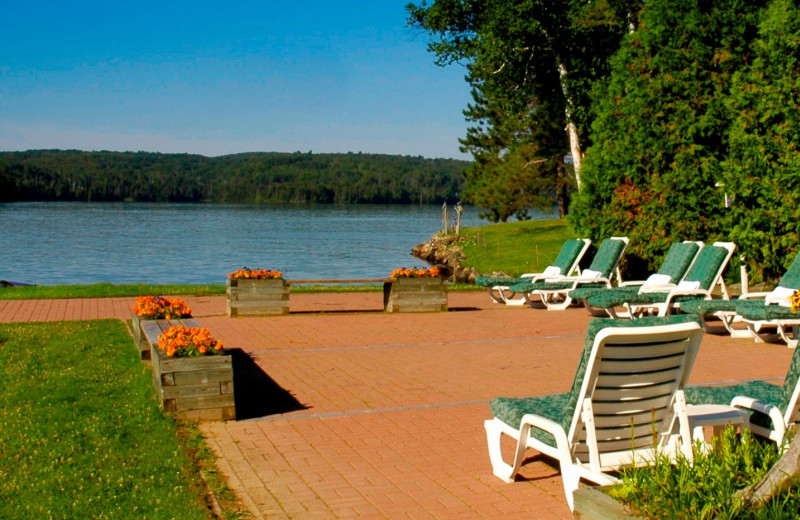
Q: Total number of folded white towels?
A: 5